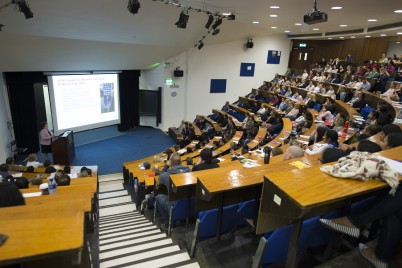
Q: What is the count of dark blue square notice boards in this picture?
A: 3